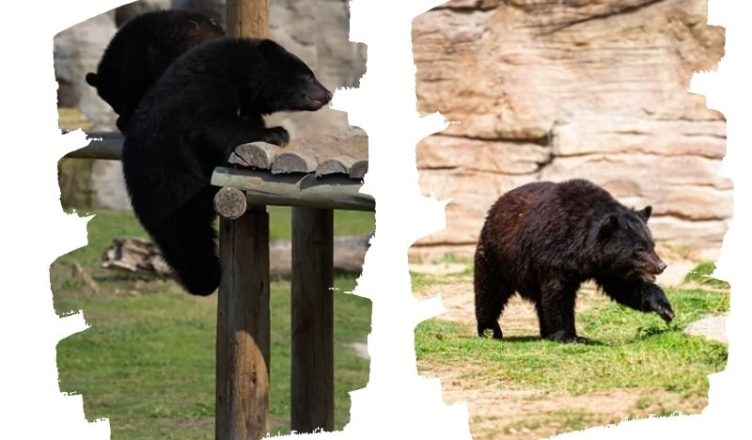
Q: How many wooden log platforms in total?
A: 1